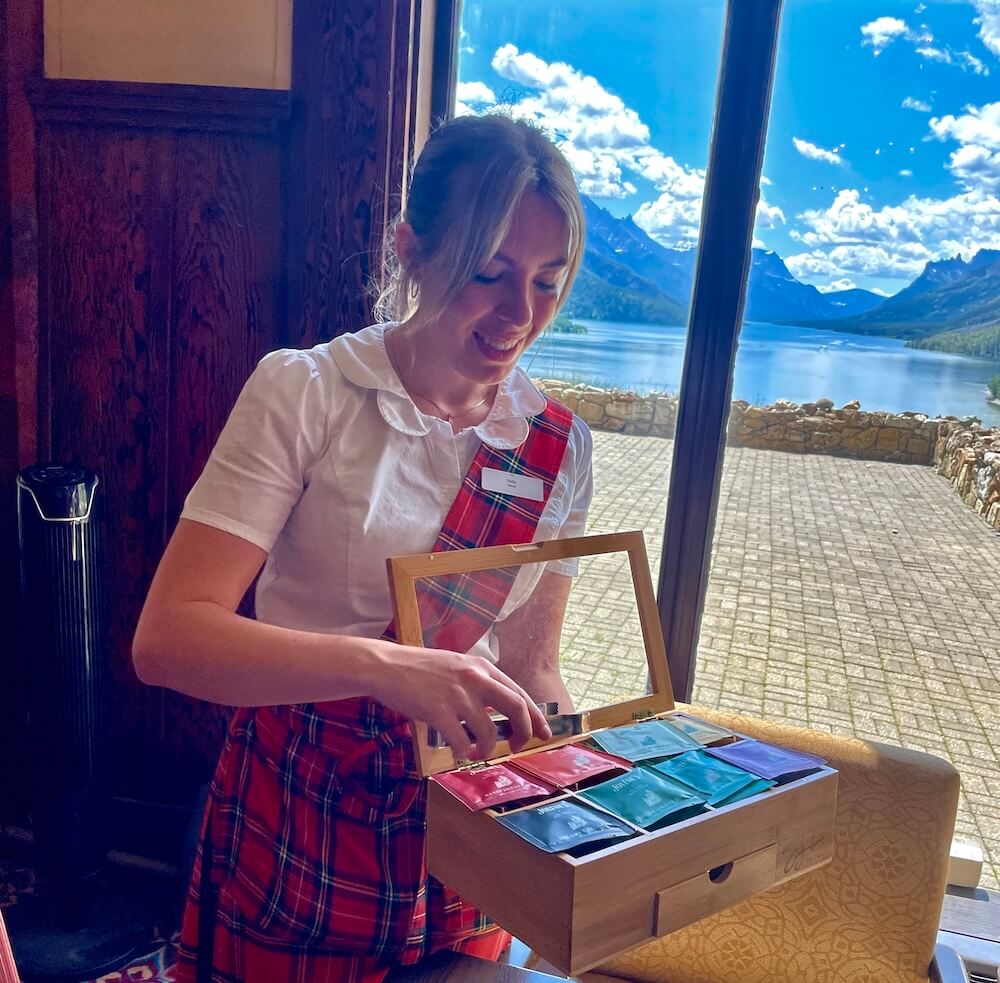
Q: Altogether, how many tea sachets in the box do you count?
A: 8